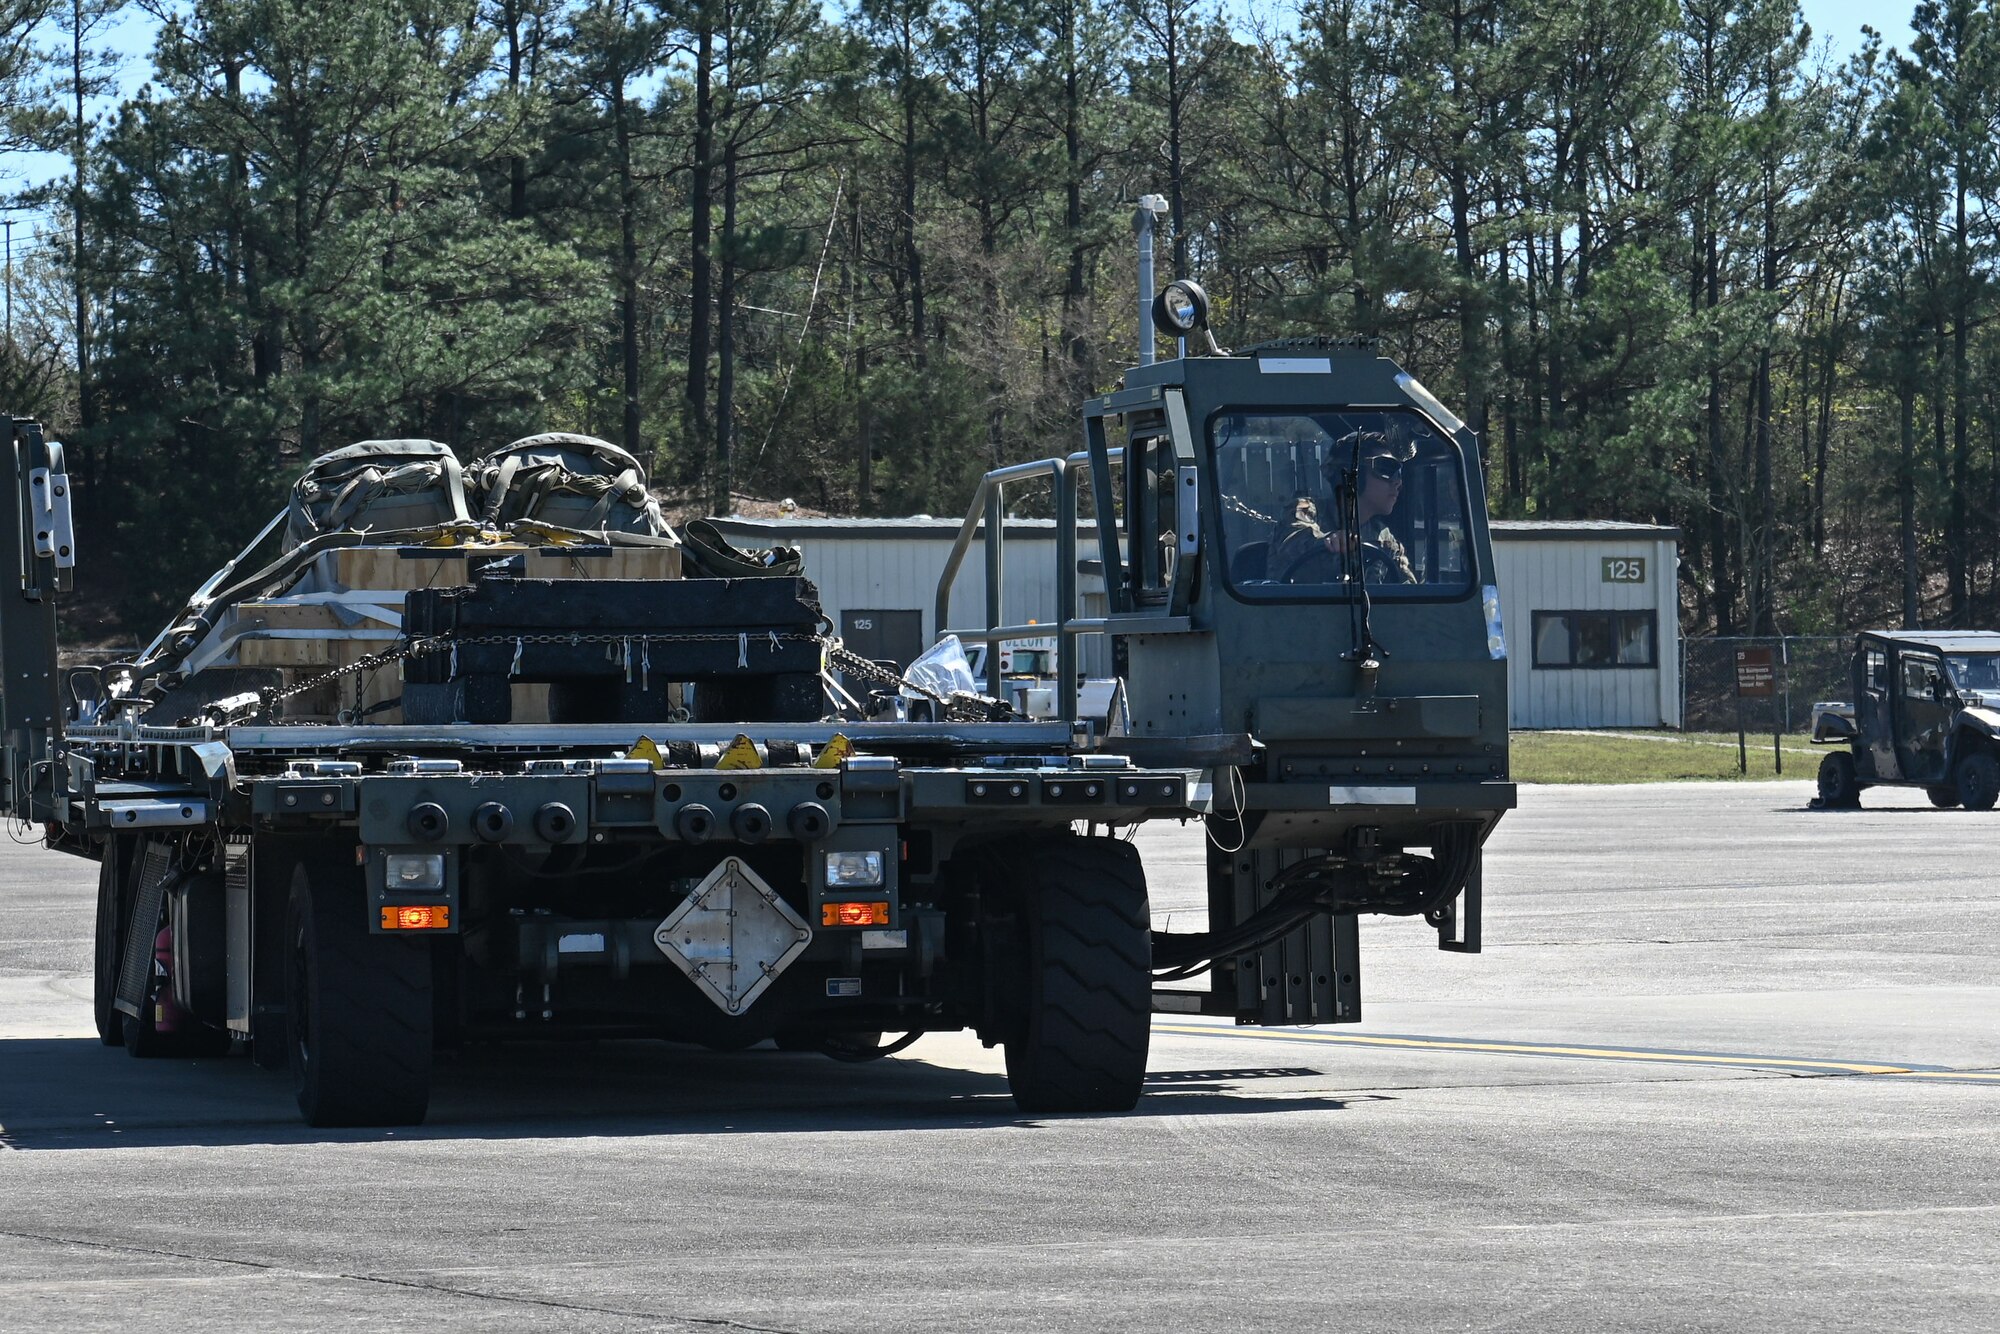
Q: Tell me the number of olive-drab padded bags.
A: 2